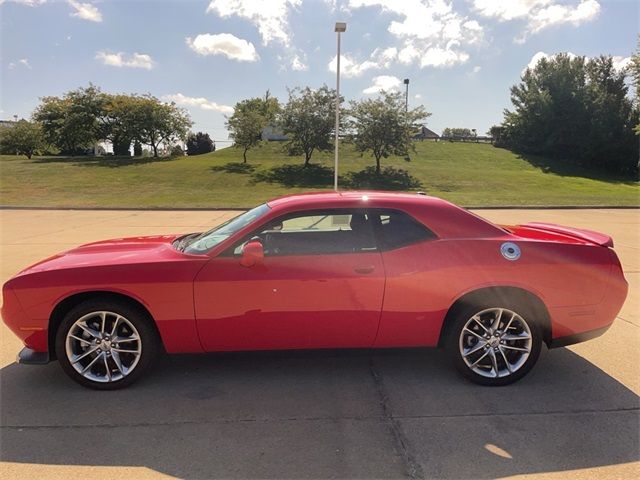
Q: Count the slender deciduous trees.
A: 3